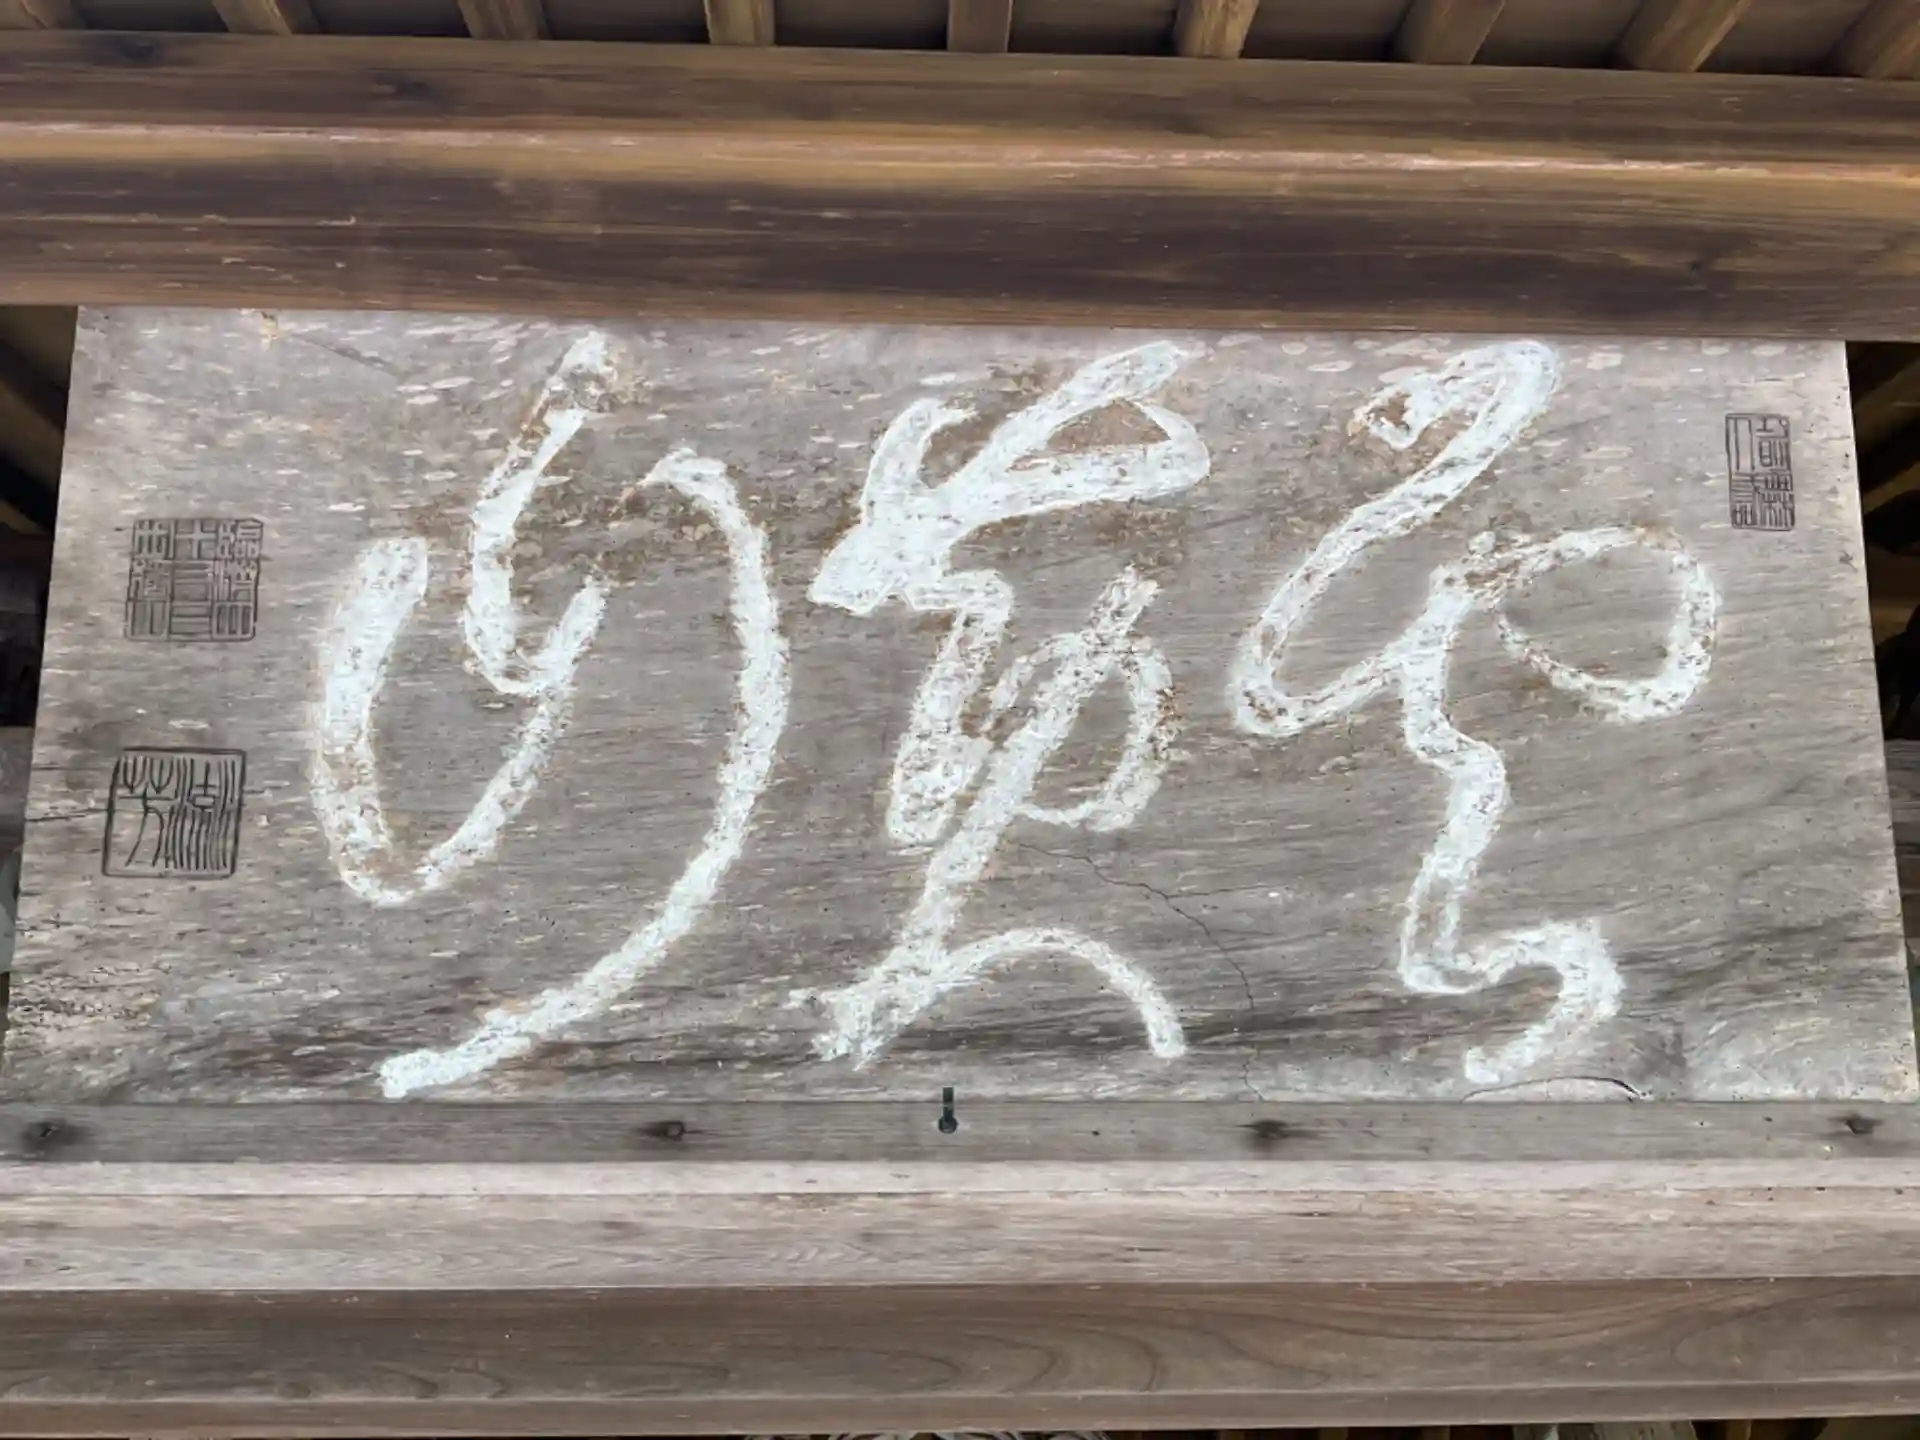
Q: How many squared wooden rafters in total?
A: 9